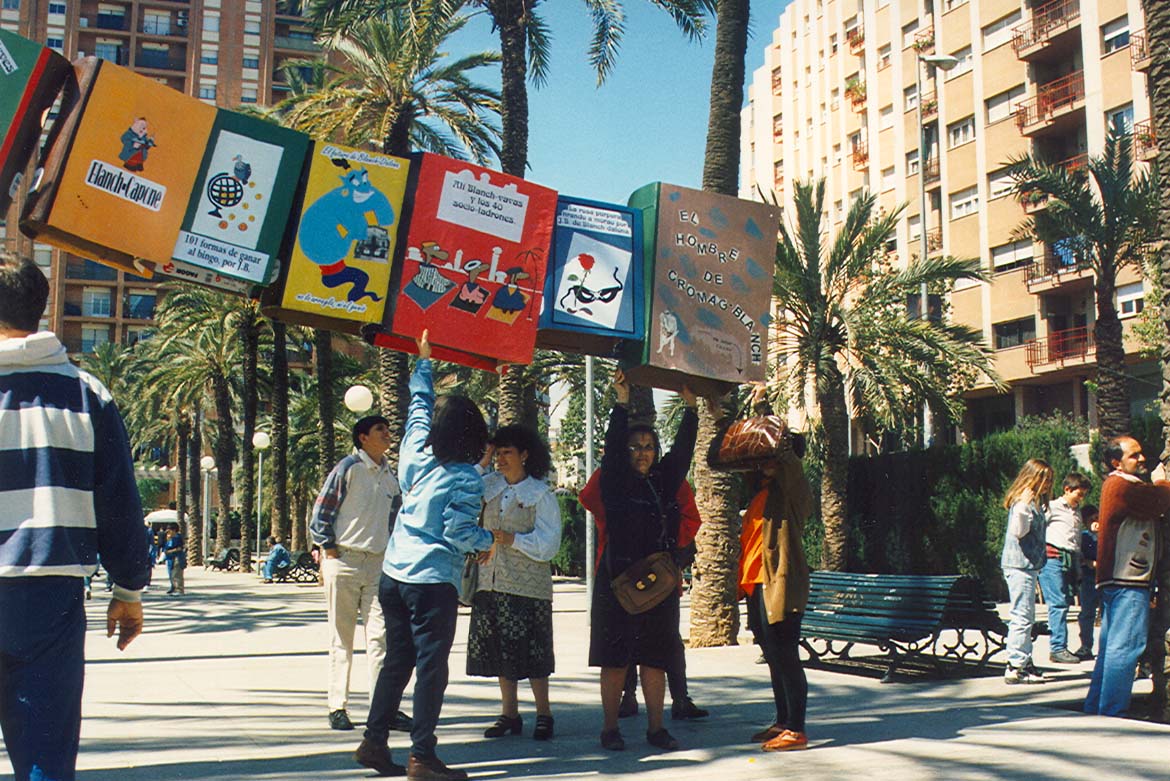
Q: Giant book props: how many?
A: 7